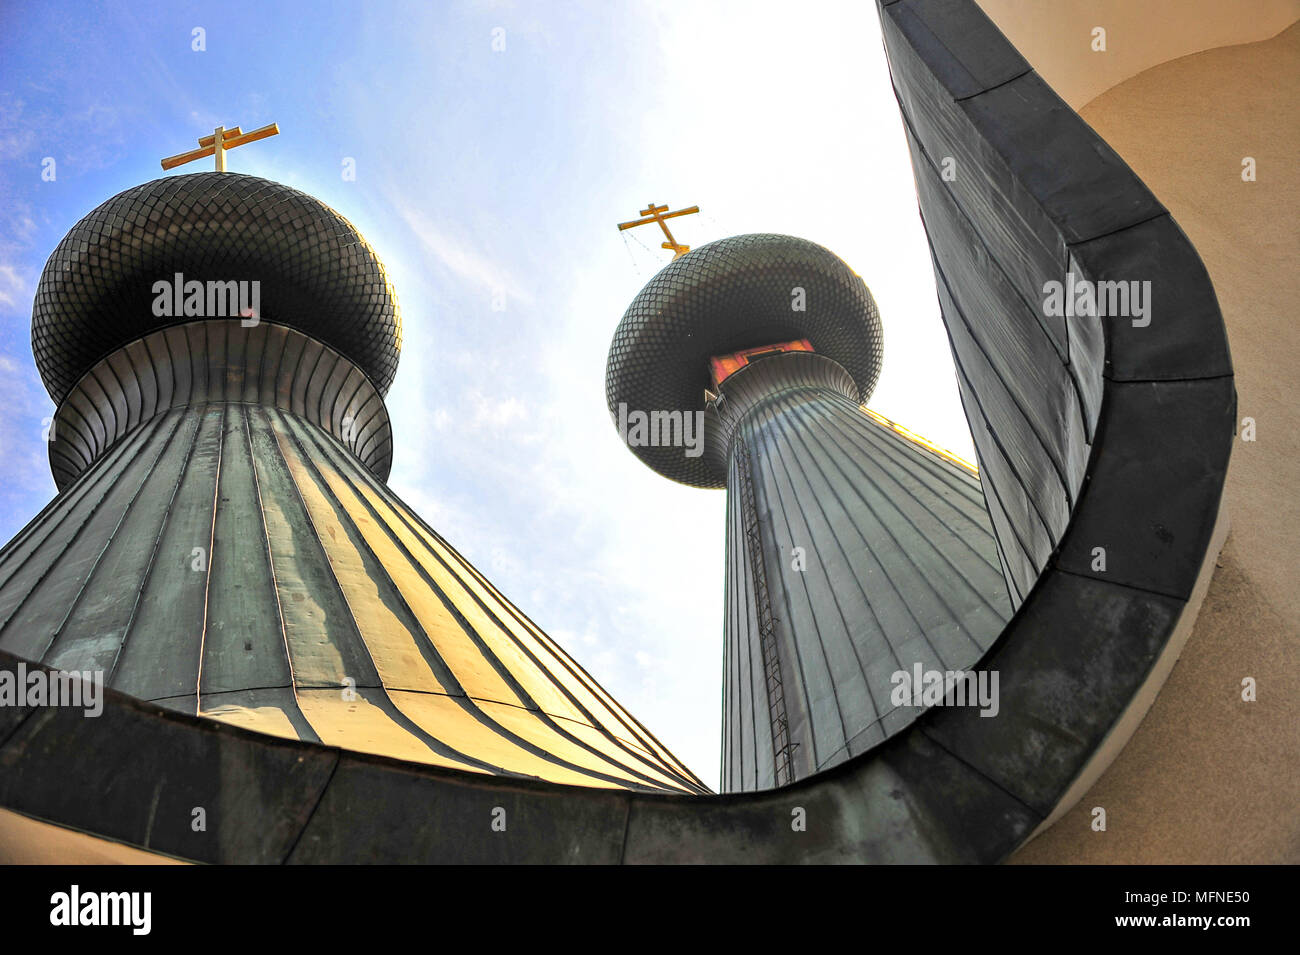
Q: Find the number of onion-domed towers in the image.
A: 2